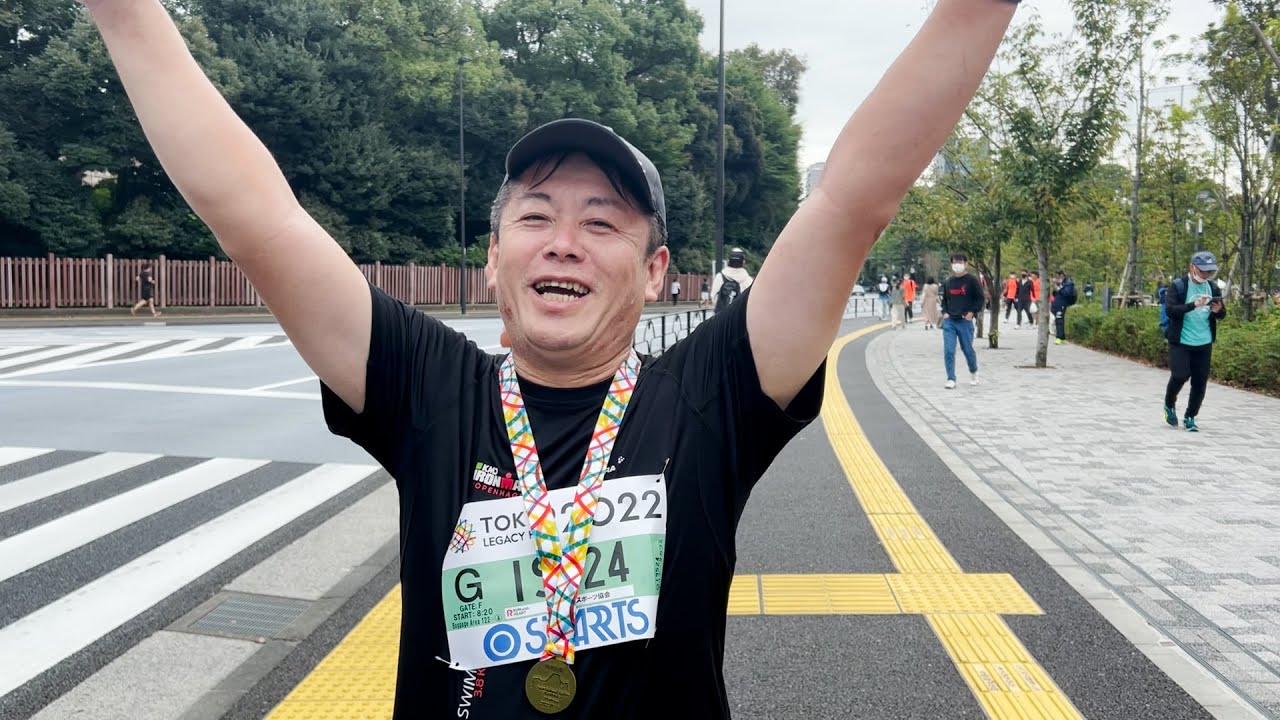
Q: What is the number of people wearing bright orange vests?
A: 3